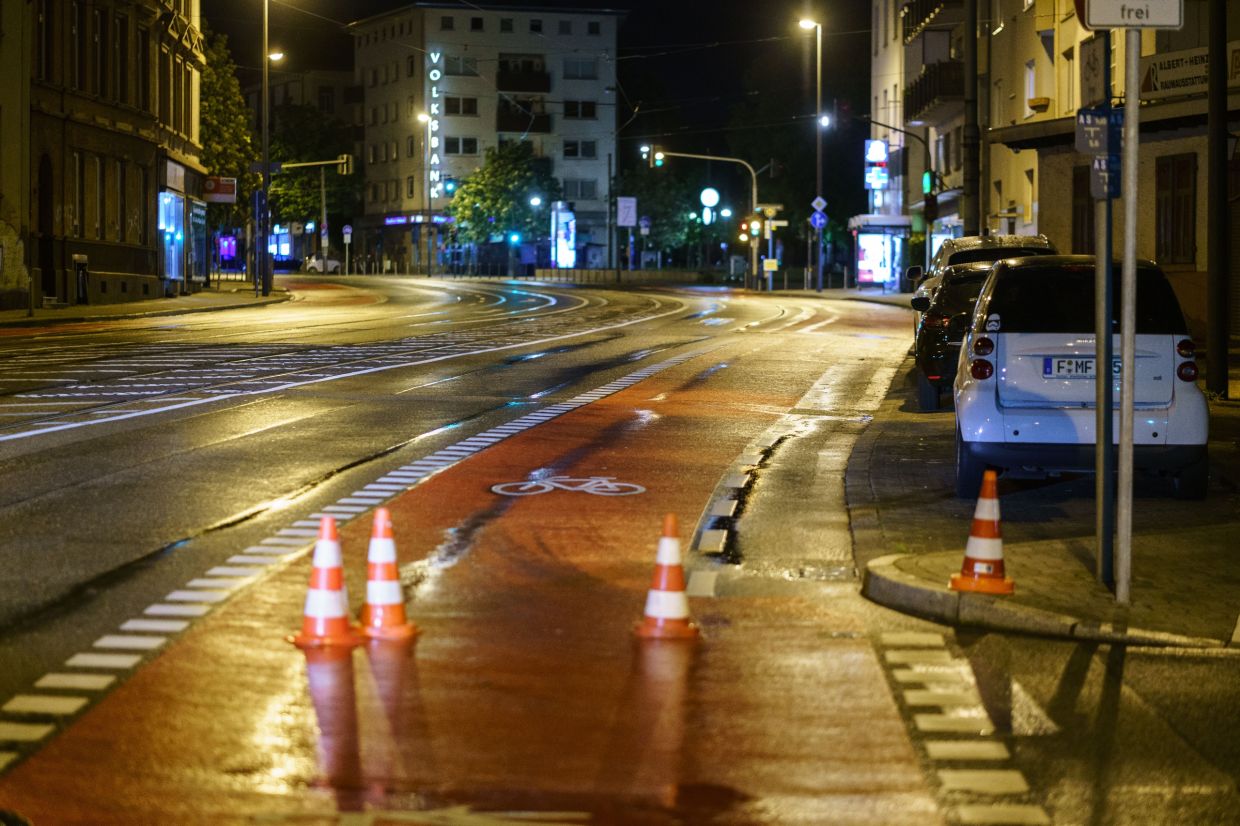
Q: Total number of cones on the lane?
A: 3